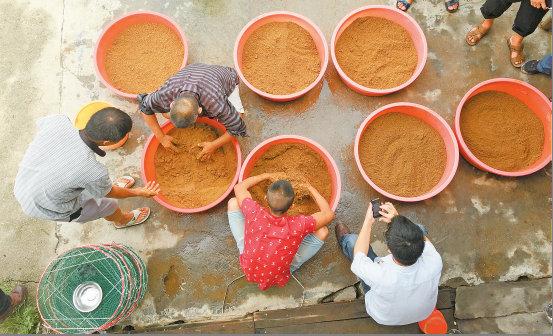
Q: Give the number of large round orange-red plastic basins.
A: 7